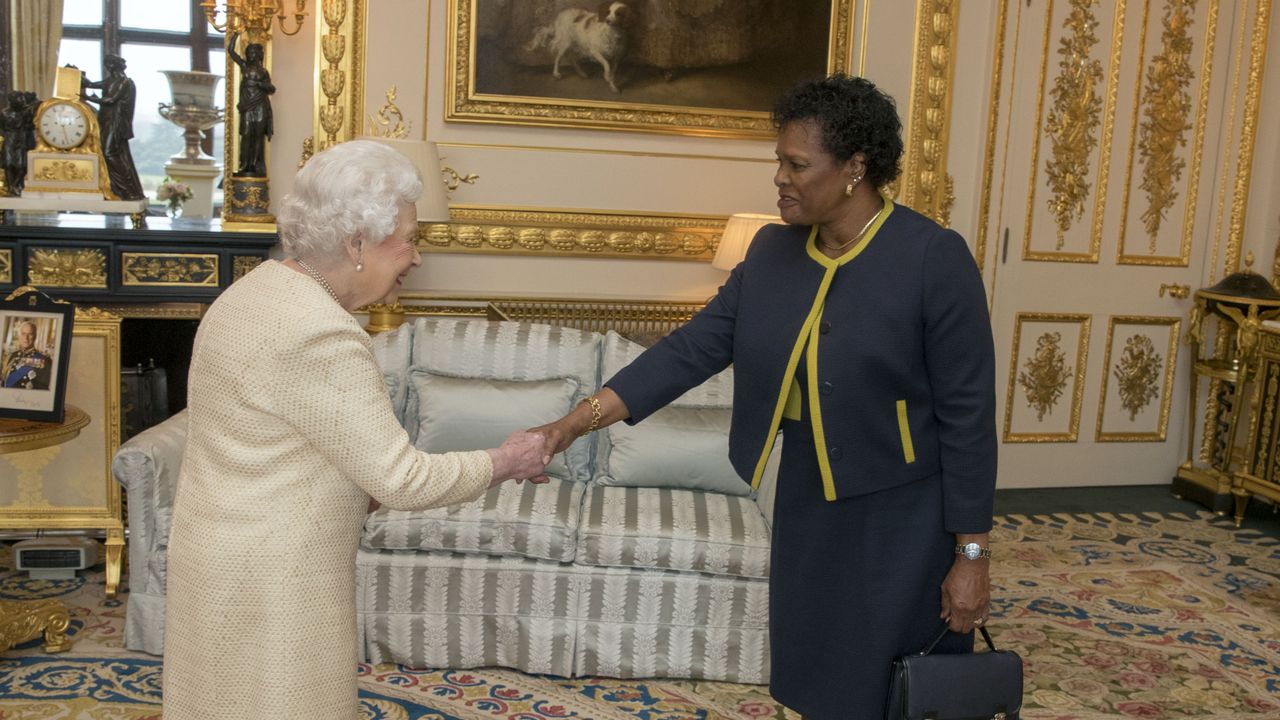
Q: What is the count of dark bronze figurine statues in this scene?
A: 3